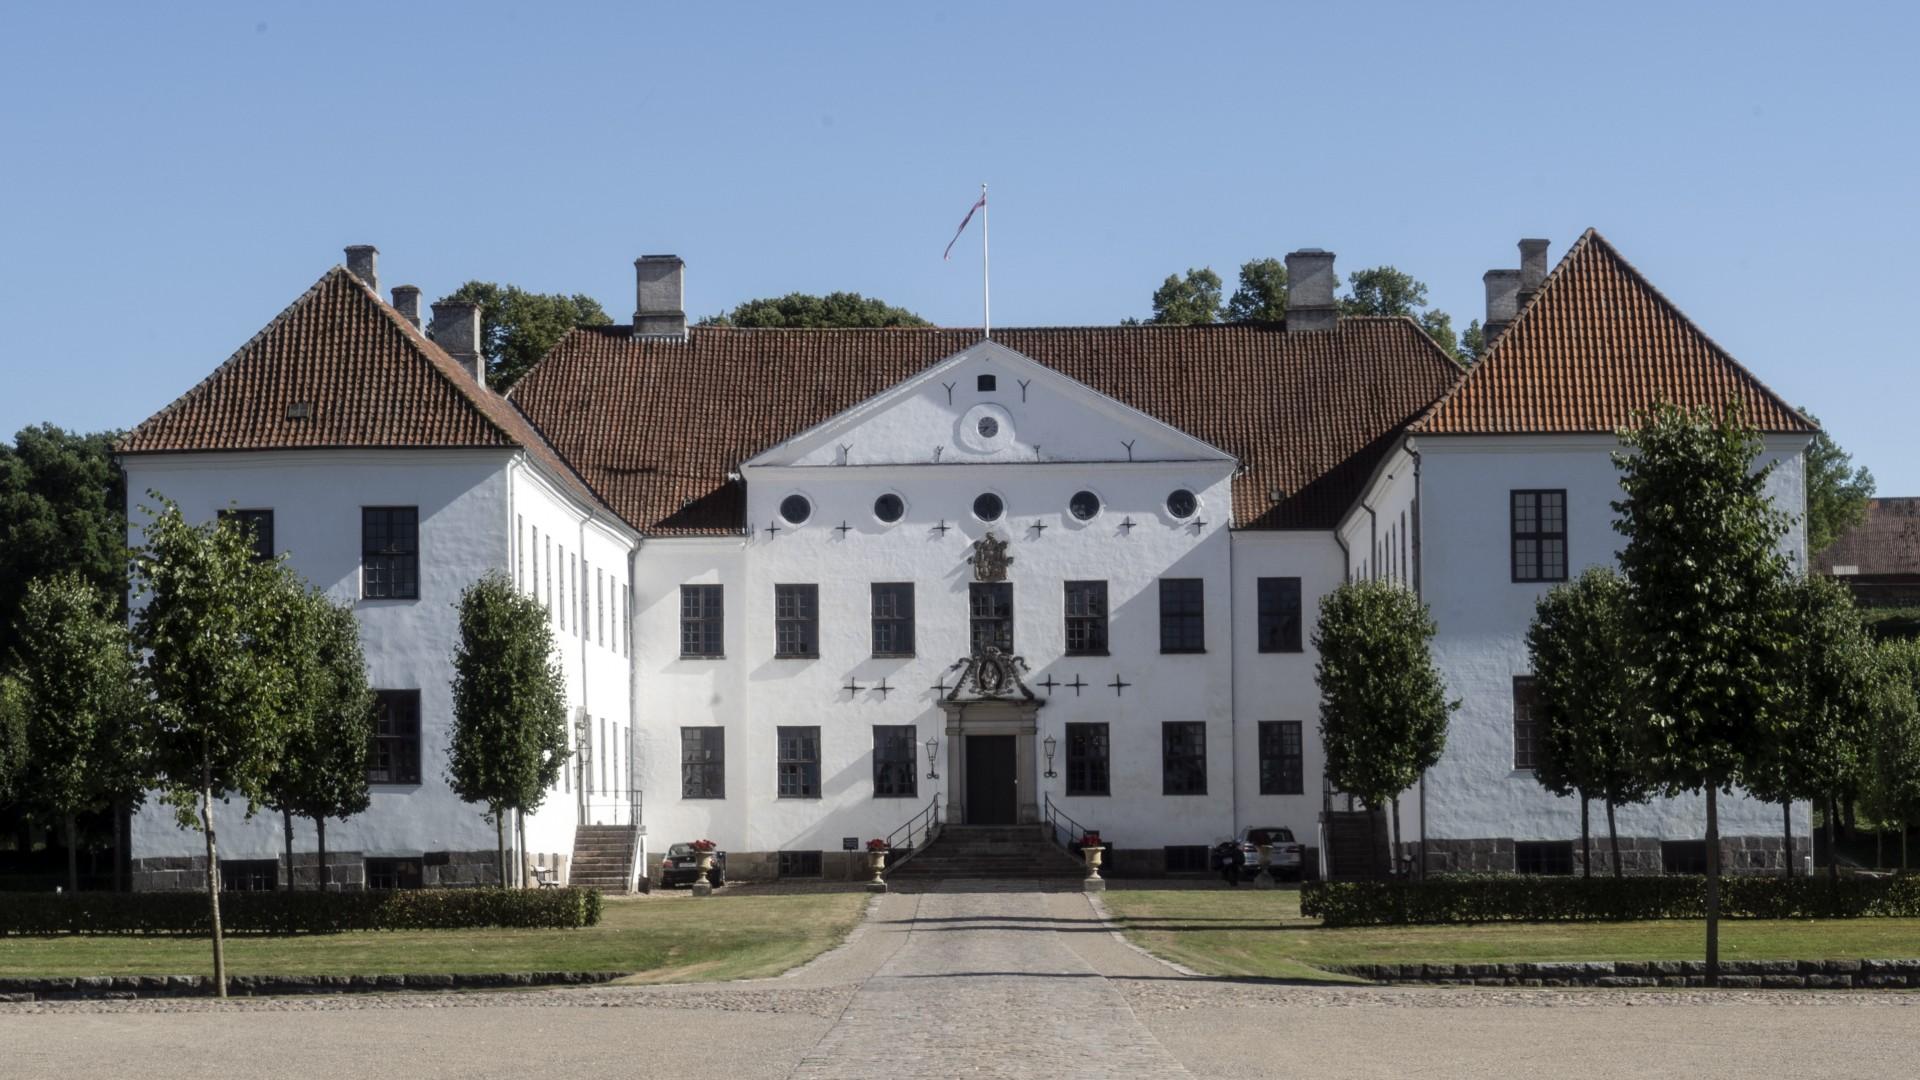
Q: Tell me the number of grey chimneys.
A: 7